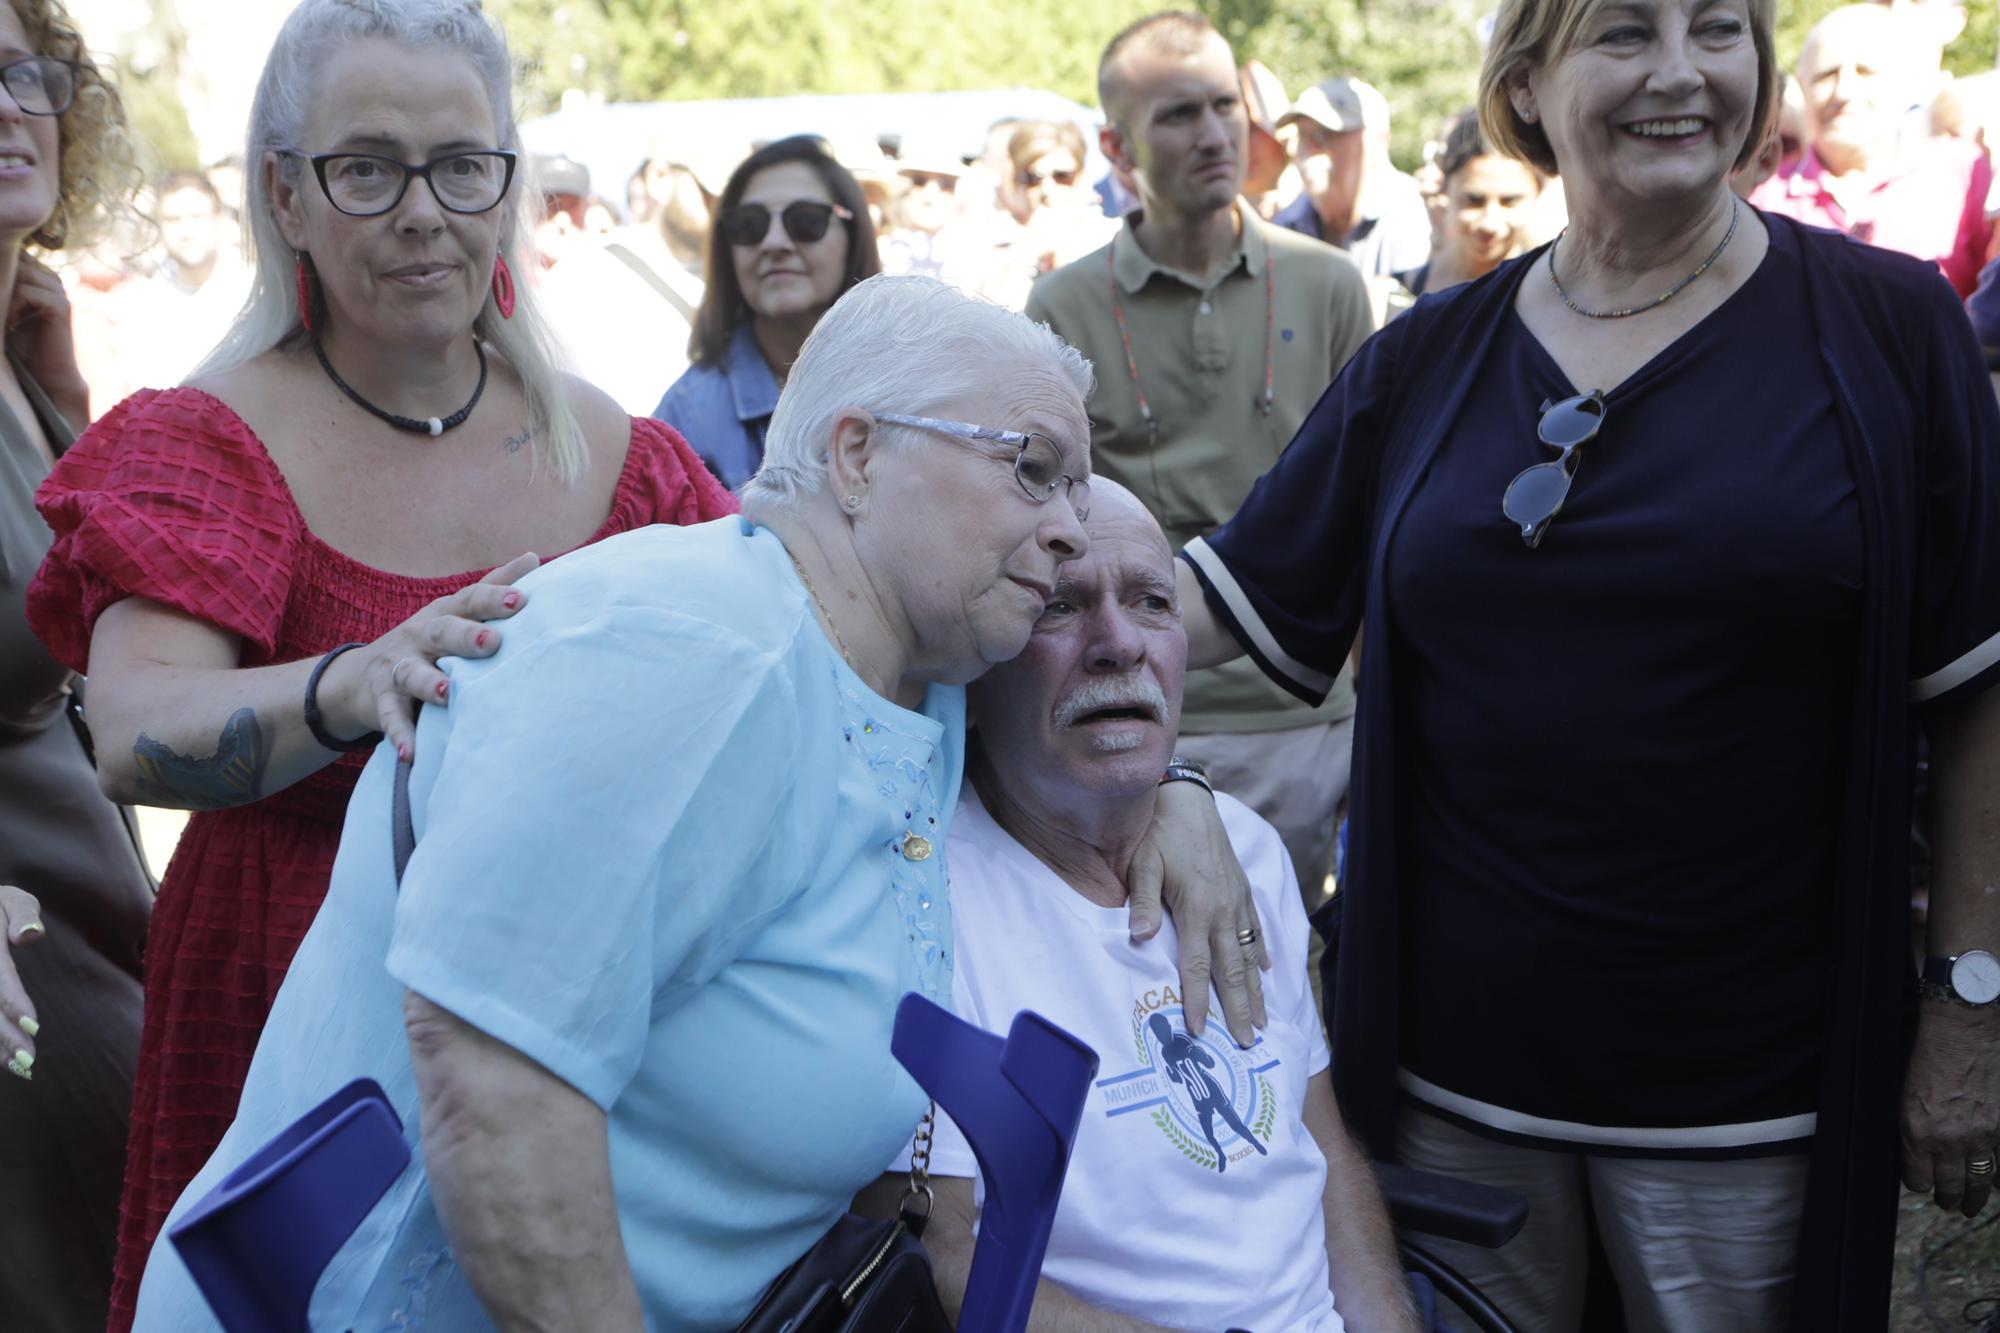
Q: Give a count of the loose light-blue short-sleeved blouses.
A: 1